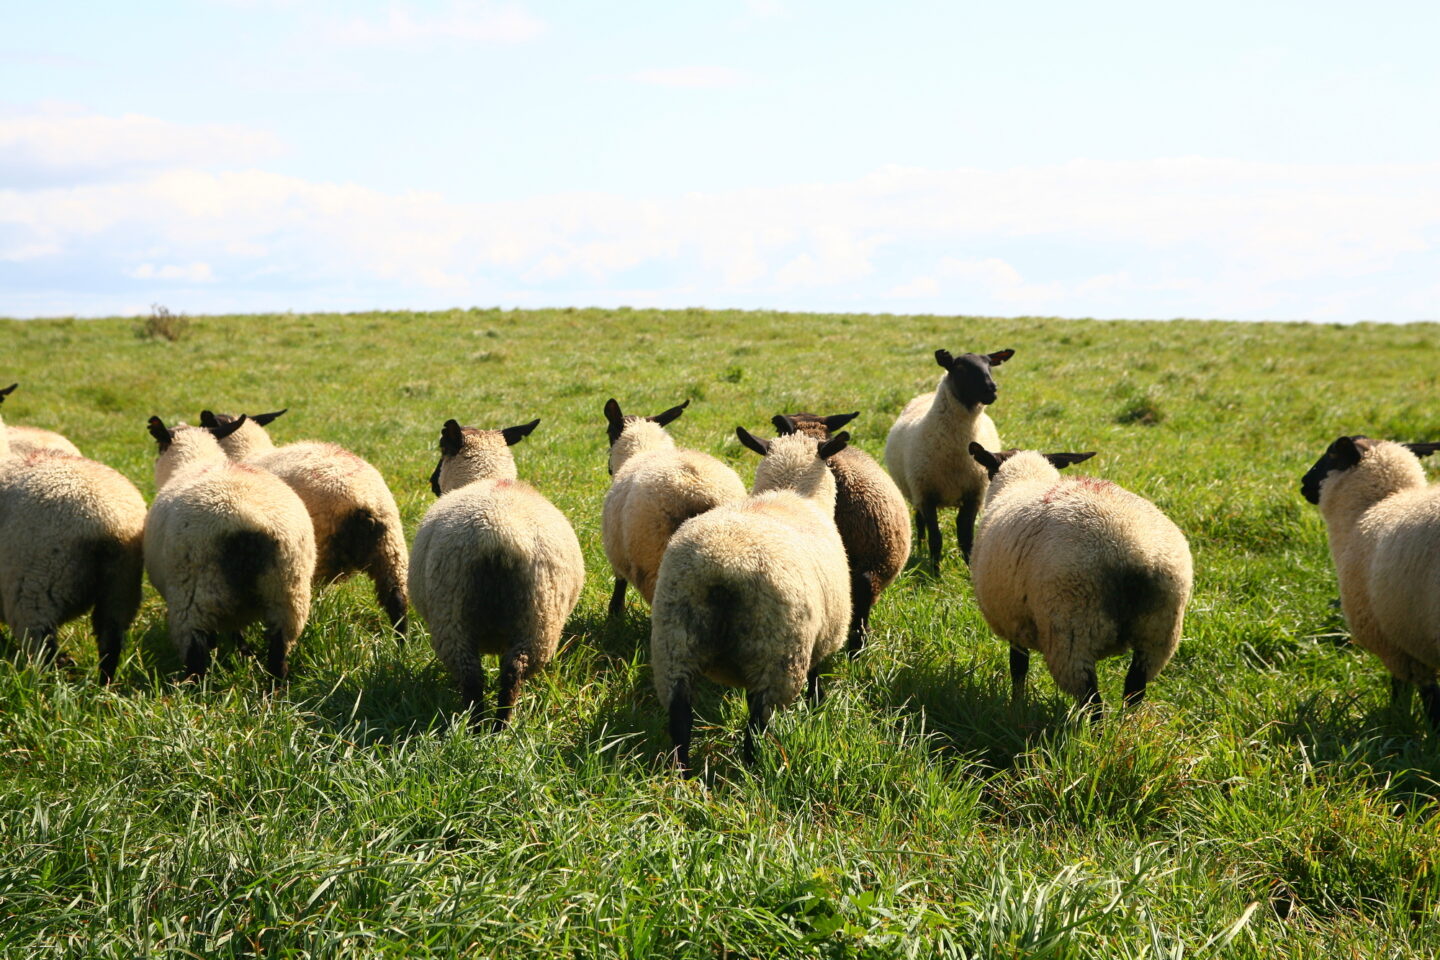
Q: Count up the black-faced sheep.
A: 11